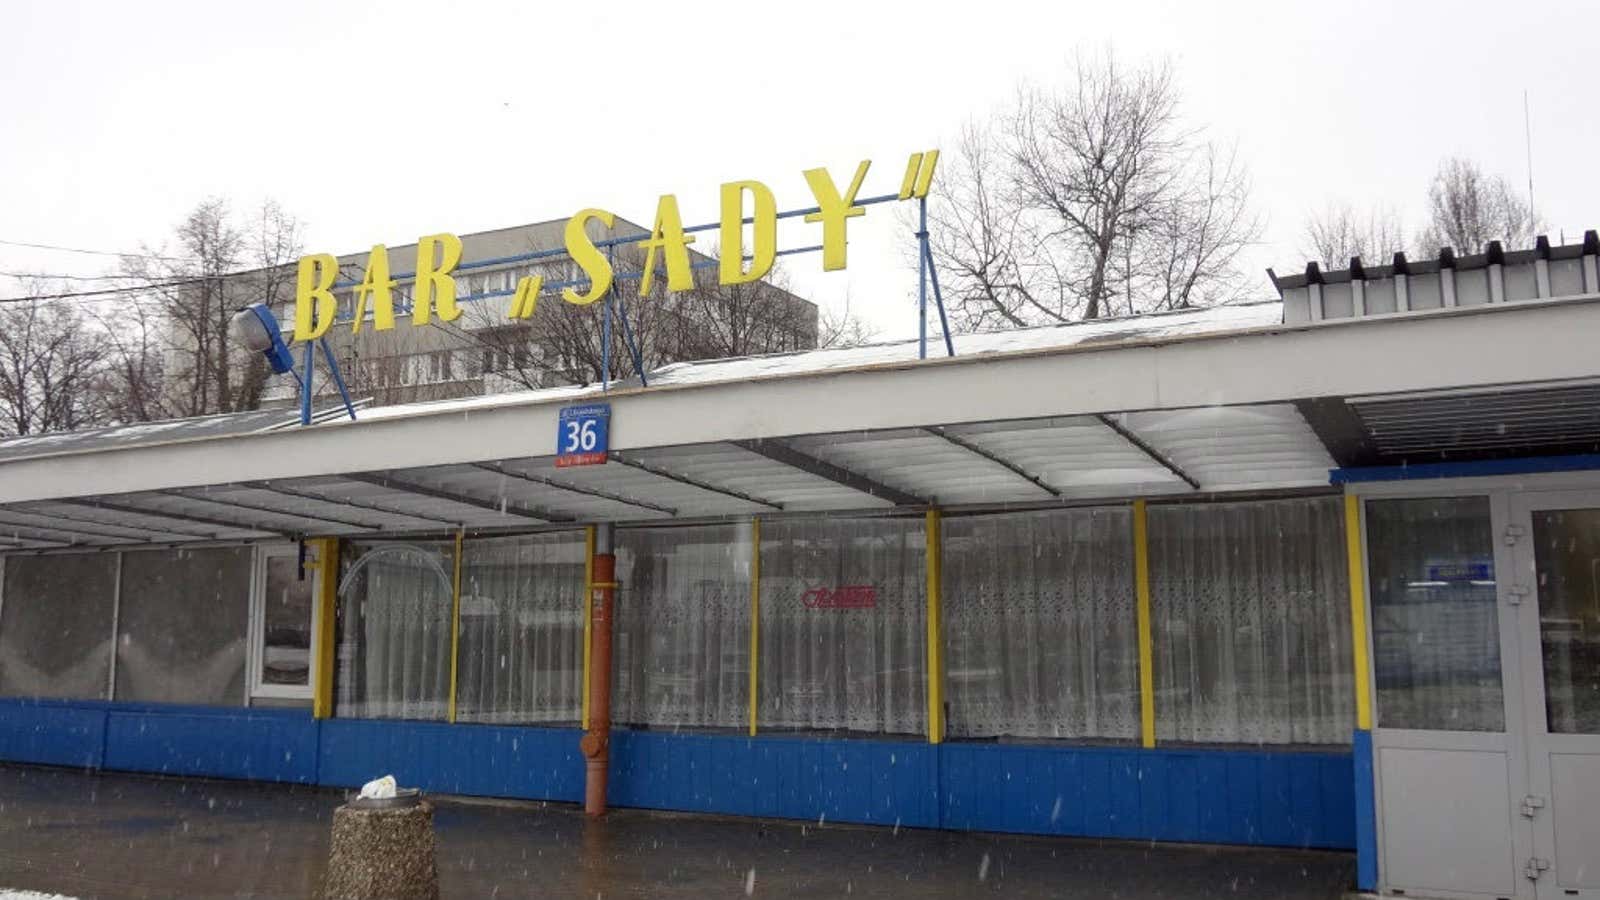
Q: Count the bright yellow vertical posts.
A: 7